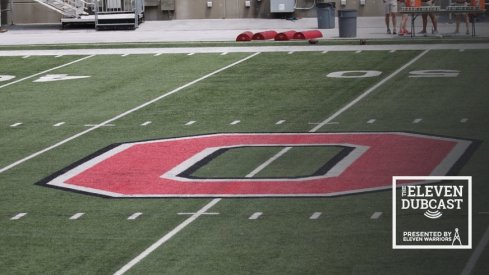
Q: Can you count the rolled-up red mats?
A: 4